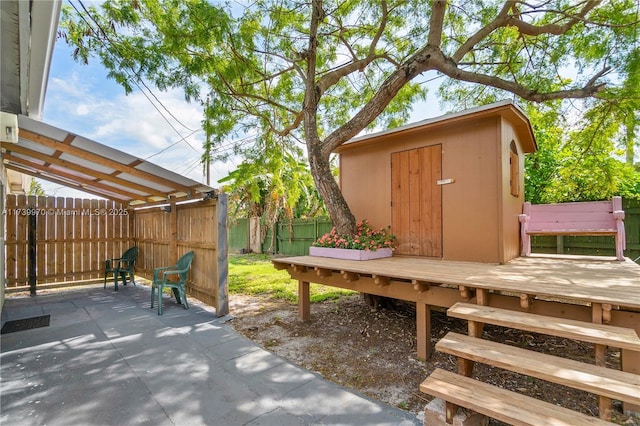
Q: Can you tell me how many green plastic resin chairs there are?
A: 2